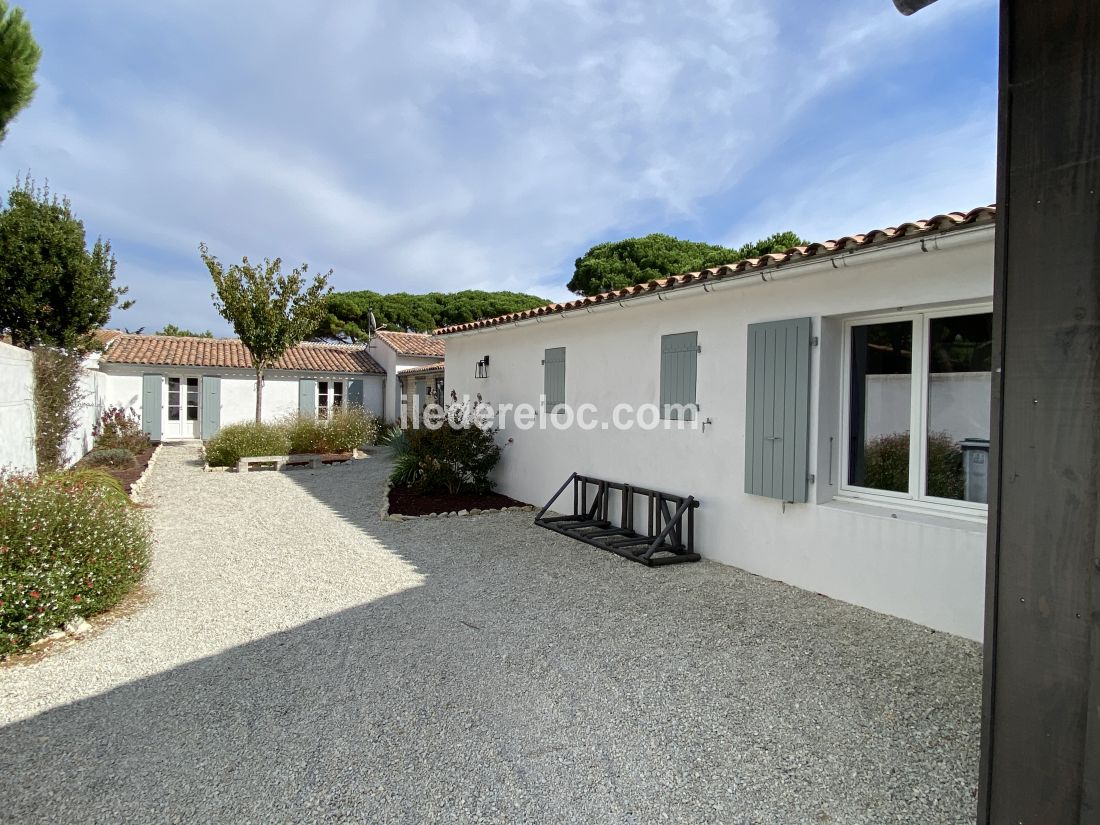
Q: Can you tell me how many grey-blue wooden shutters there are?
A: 7